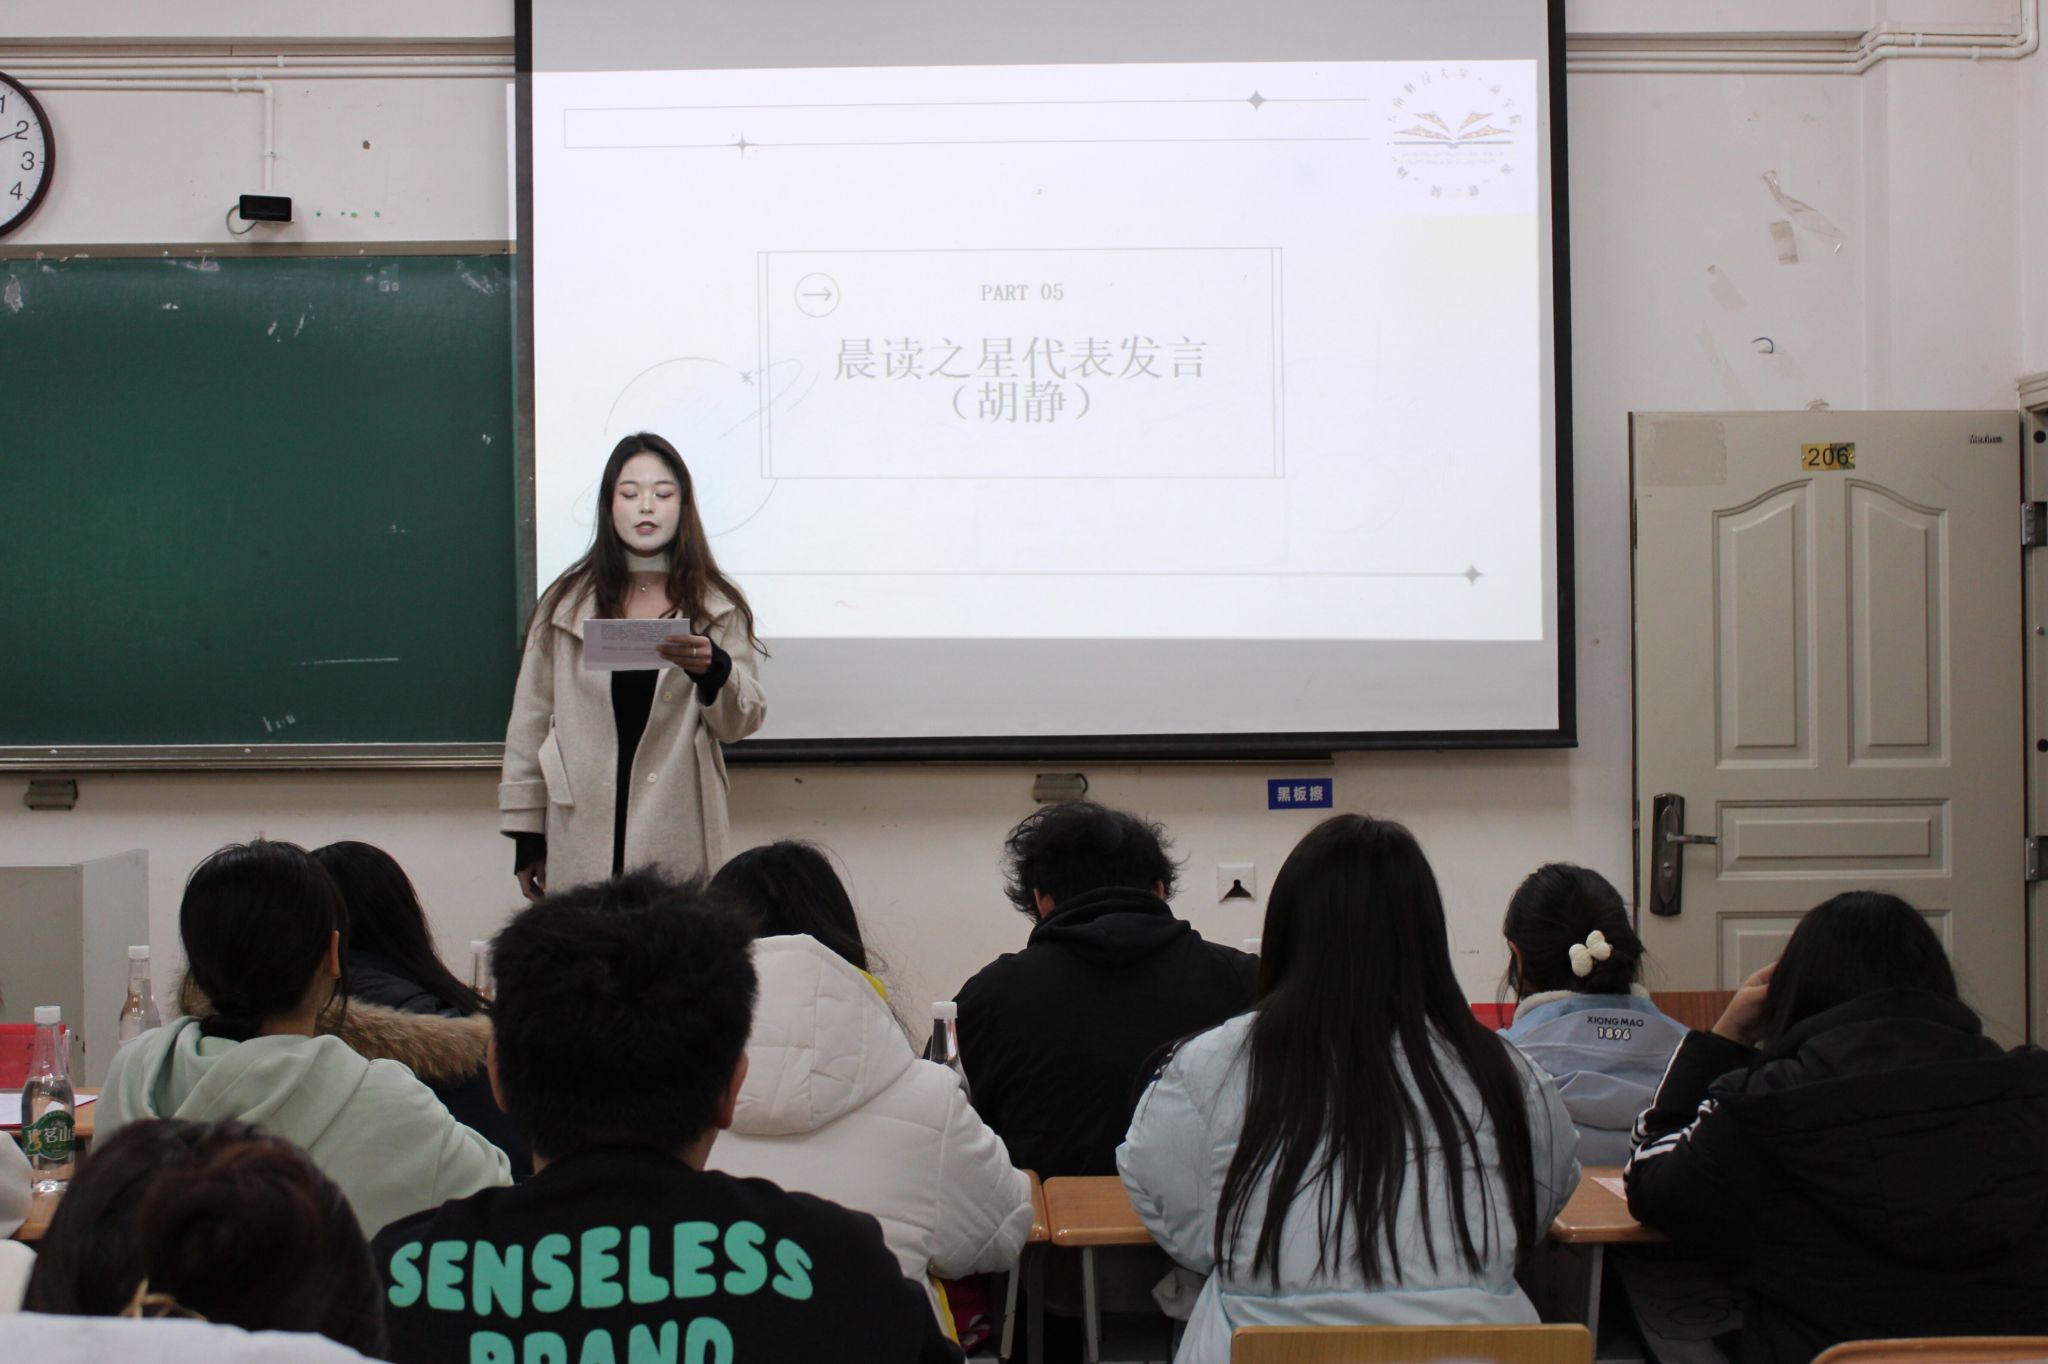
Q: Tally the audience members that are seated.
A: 9